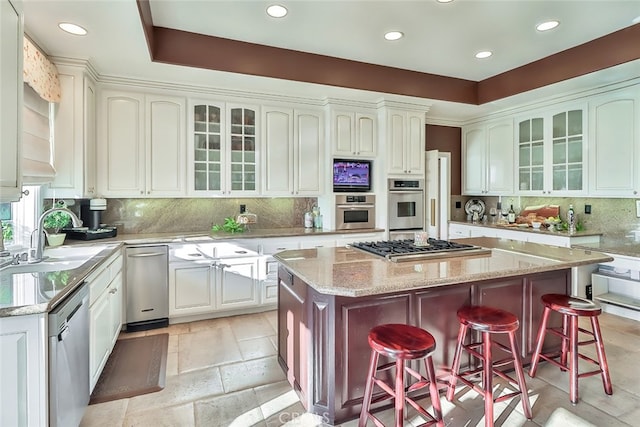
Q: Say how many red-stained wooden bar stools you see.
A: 3